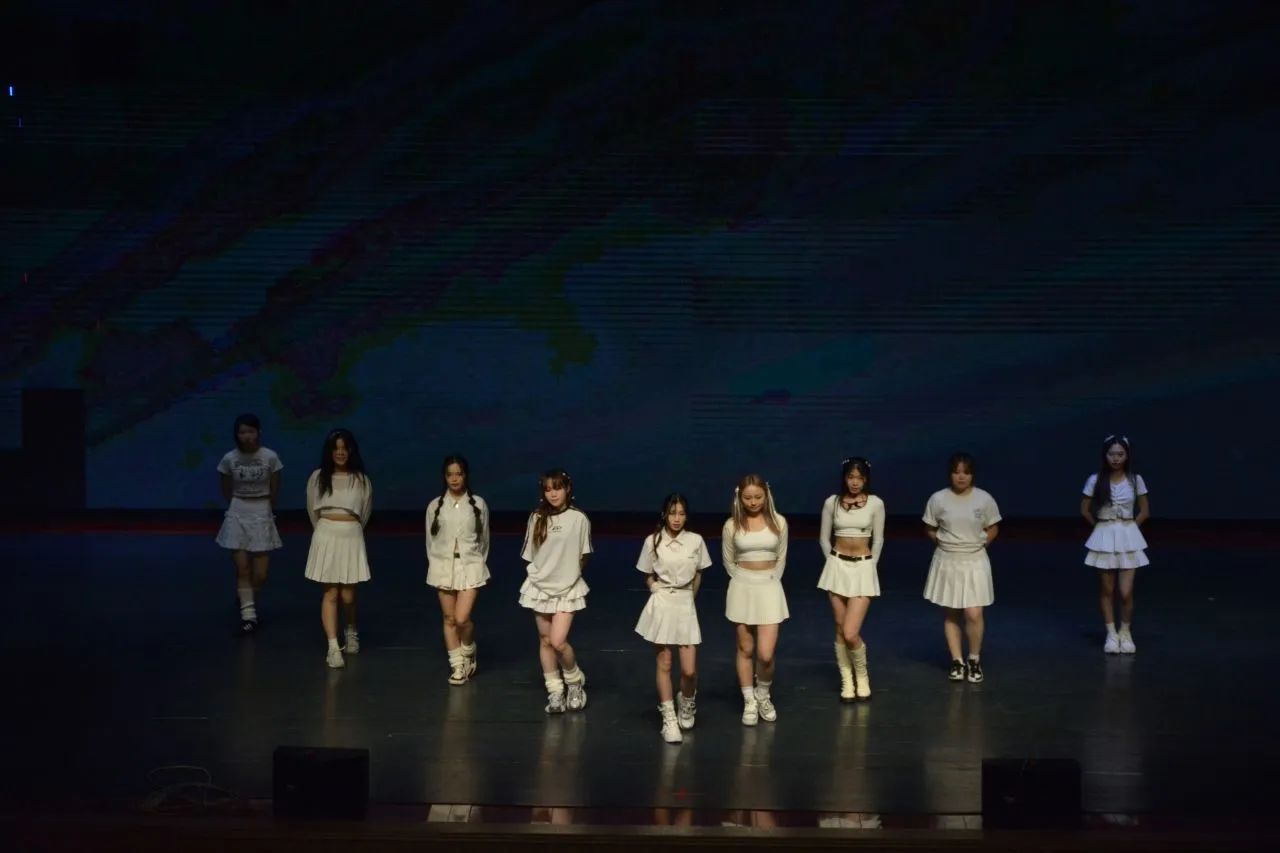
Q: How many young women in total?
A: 9